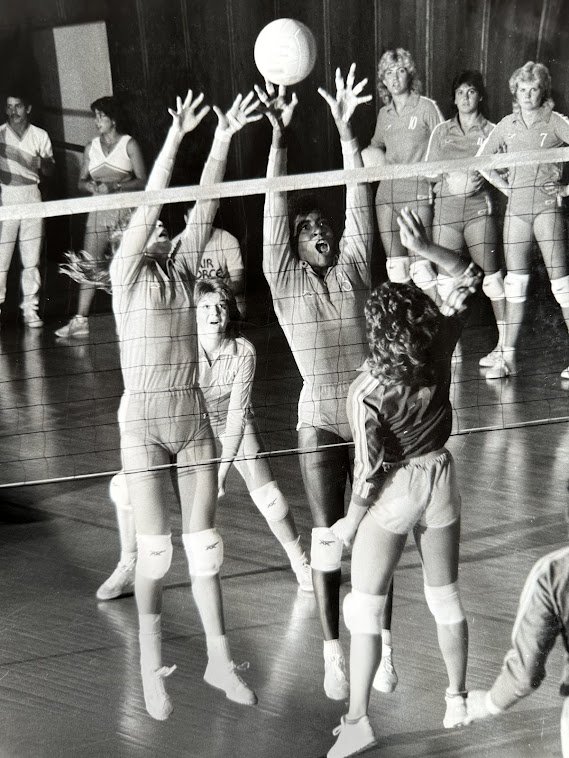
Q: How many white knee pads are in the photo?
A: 13